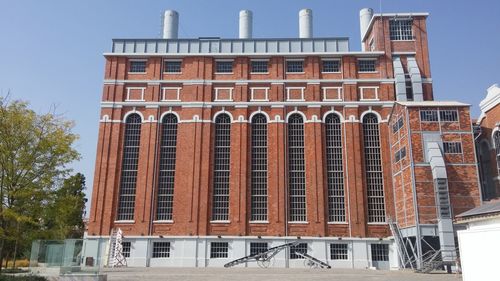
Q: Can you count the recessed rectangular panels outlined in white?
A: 7